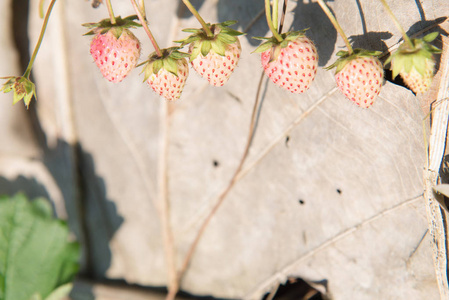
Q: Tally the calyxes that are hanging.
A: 7